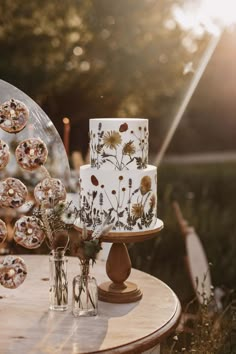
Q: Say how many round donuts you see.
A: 8